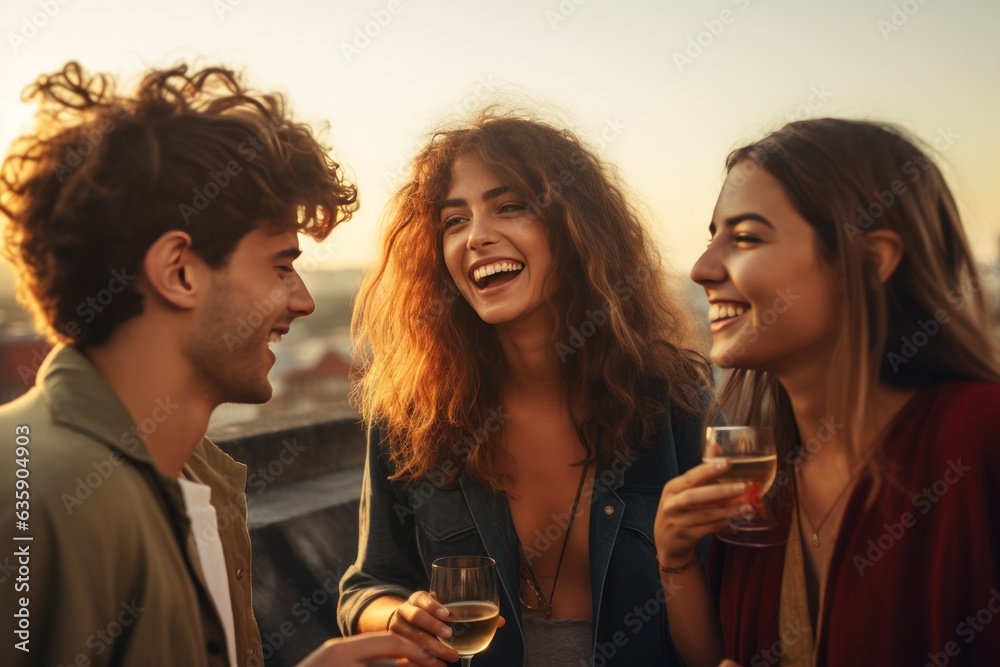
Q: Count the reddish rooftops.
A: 2